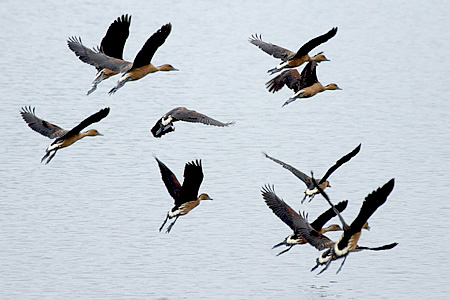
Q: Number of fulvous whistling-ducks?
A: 11